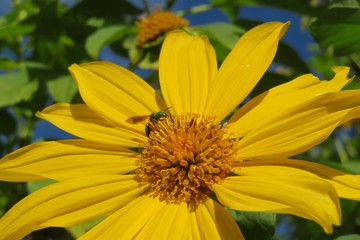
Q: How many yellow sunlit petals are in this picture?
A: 13